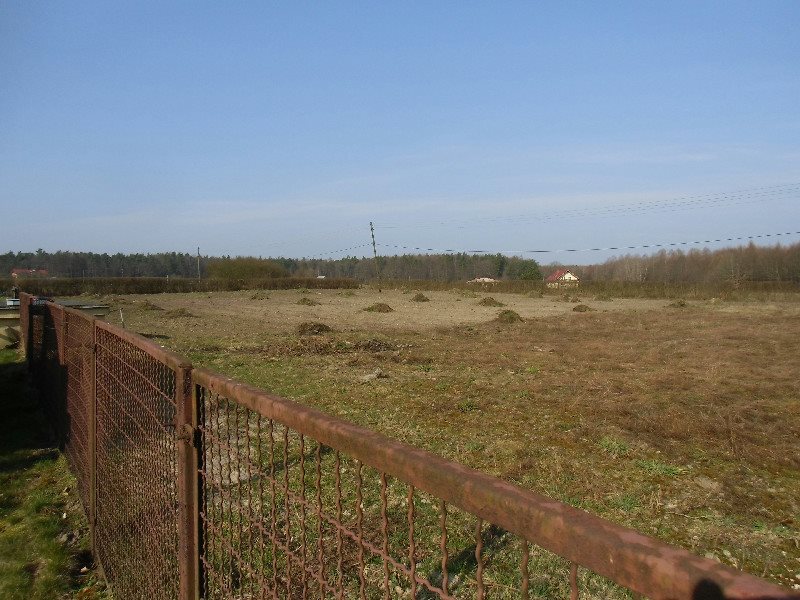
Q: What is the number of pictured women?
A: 0